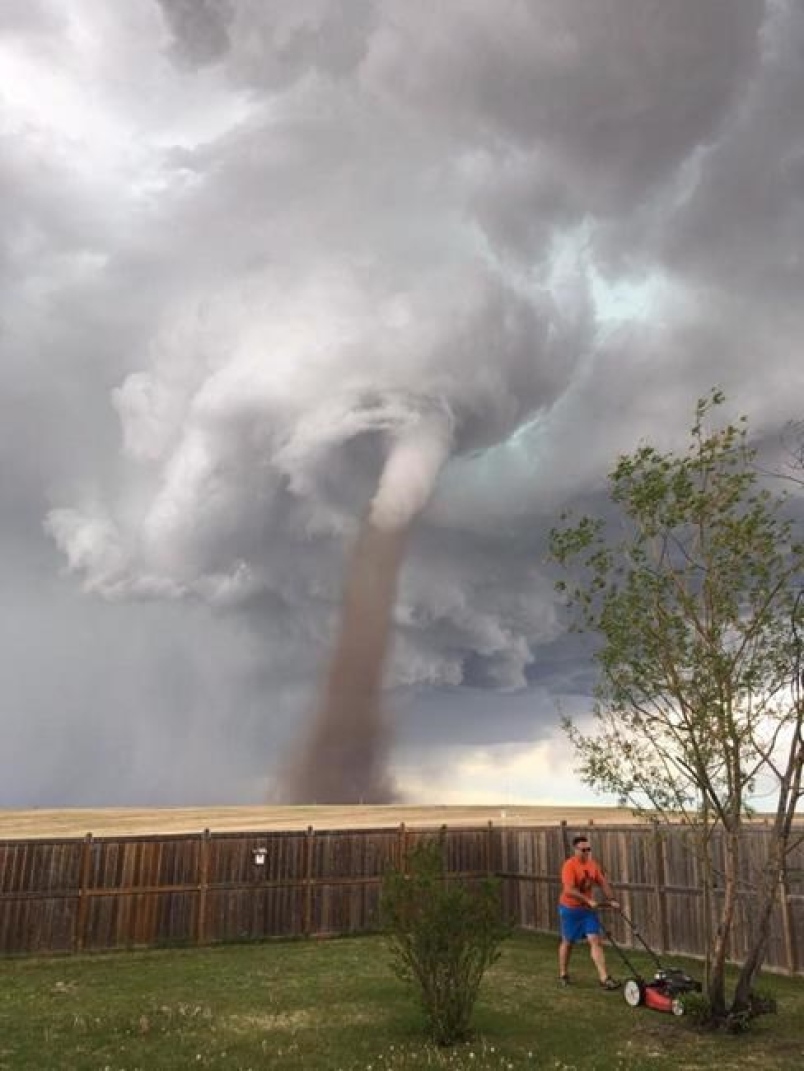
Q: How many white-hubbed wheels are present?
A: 2